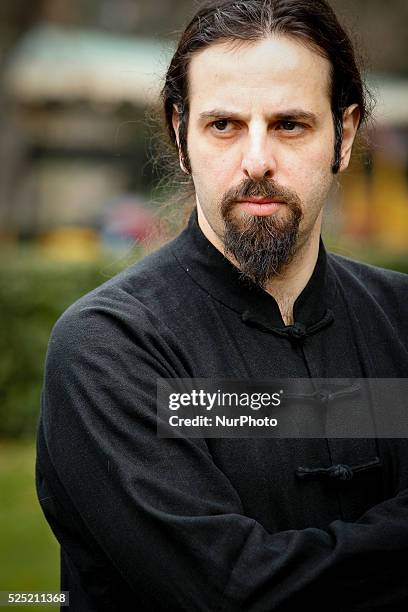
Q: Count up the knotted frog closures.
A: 3